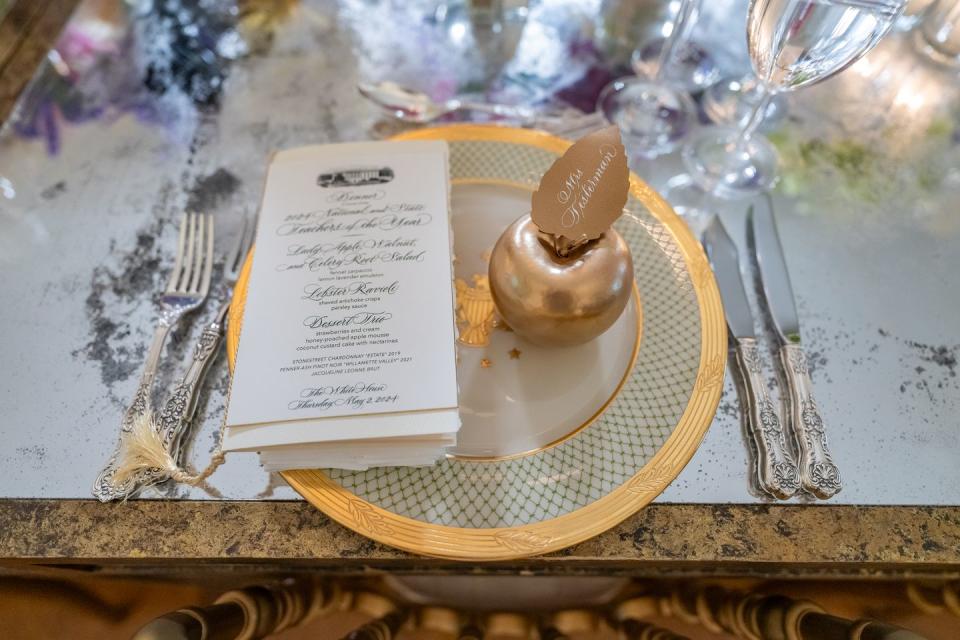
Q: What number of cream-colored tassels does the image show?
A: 1